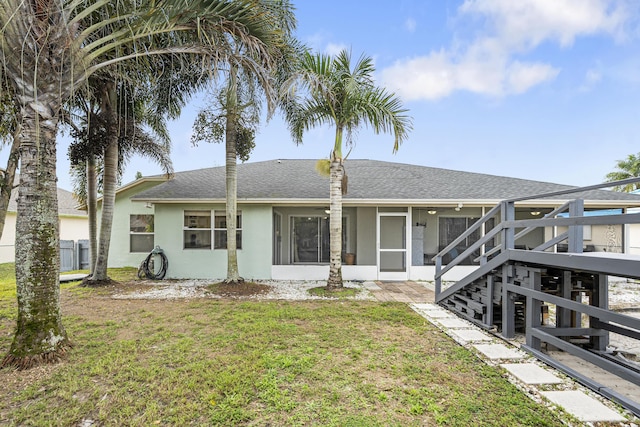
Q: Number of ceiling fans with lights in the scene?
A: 3